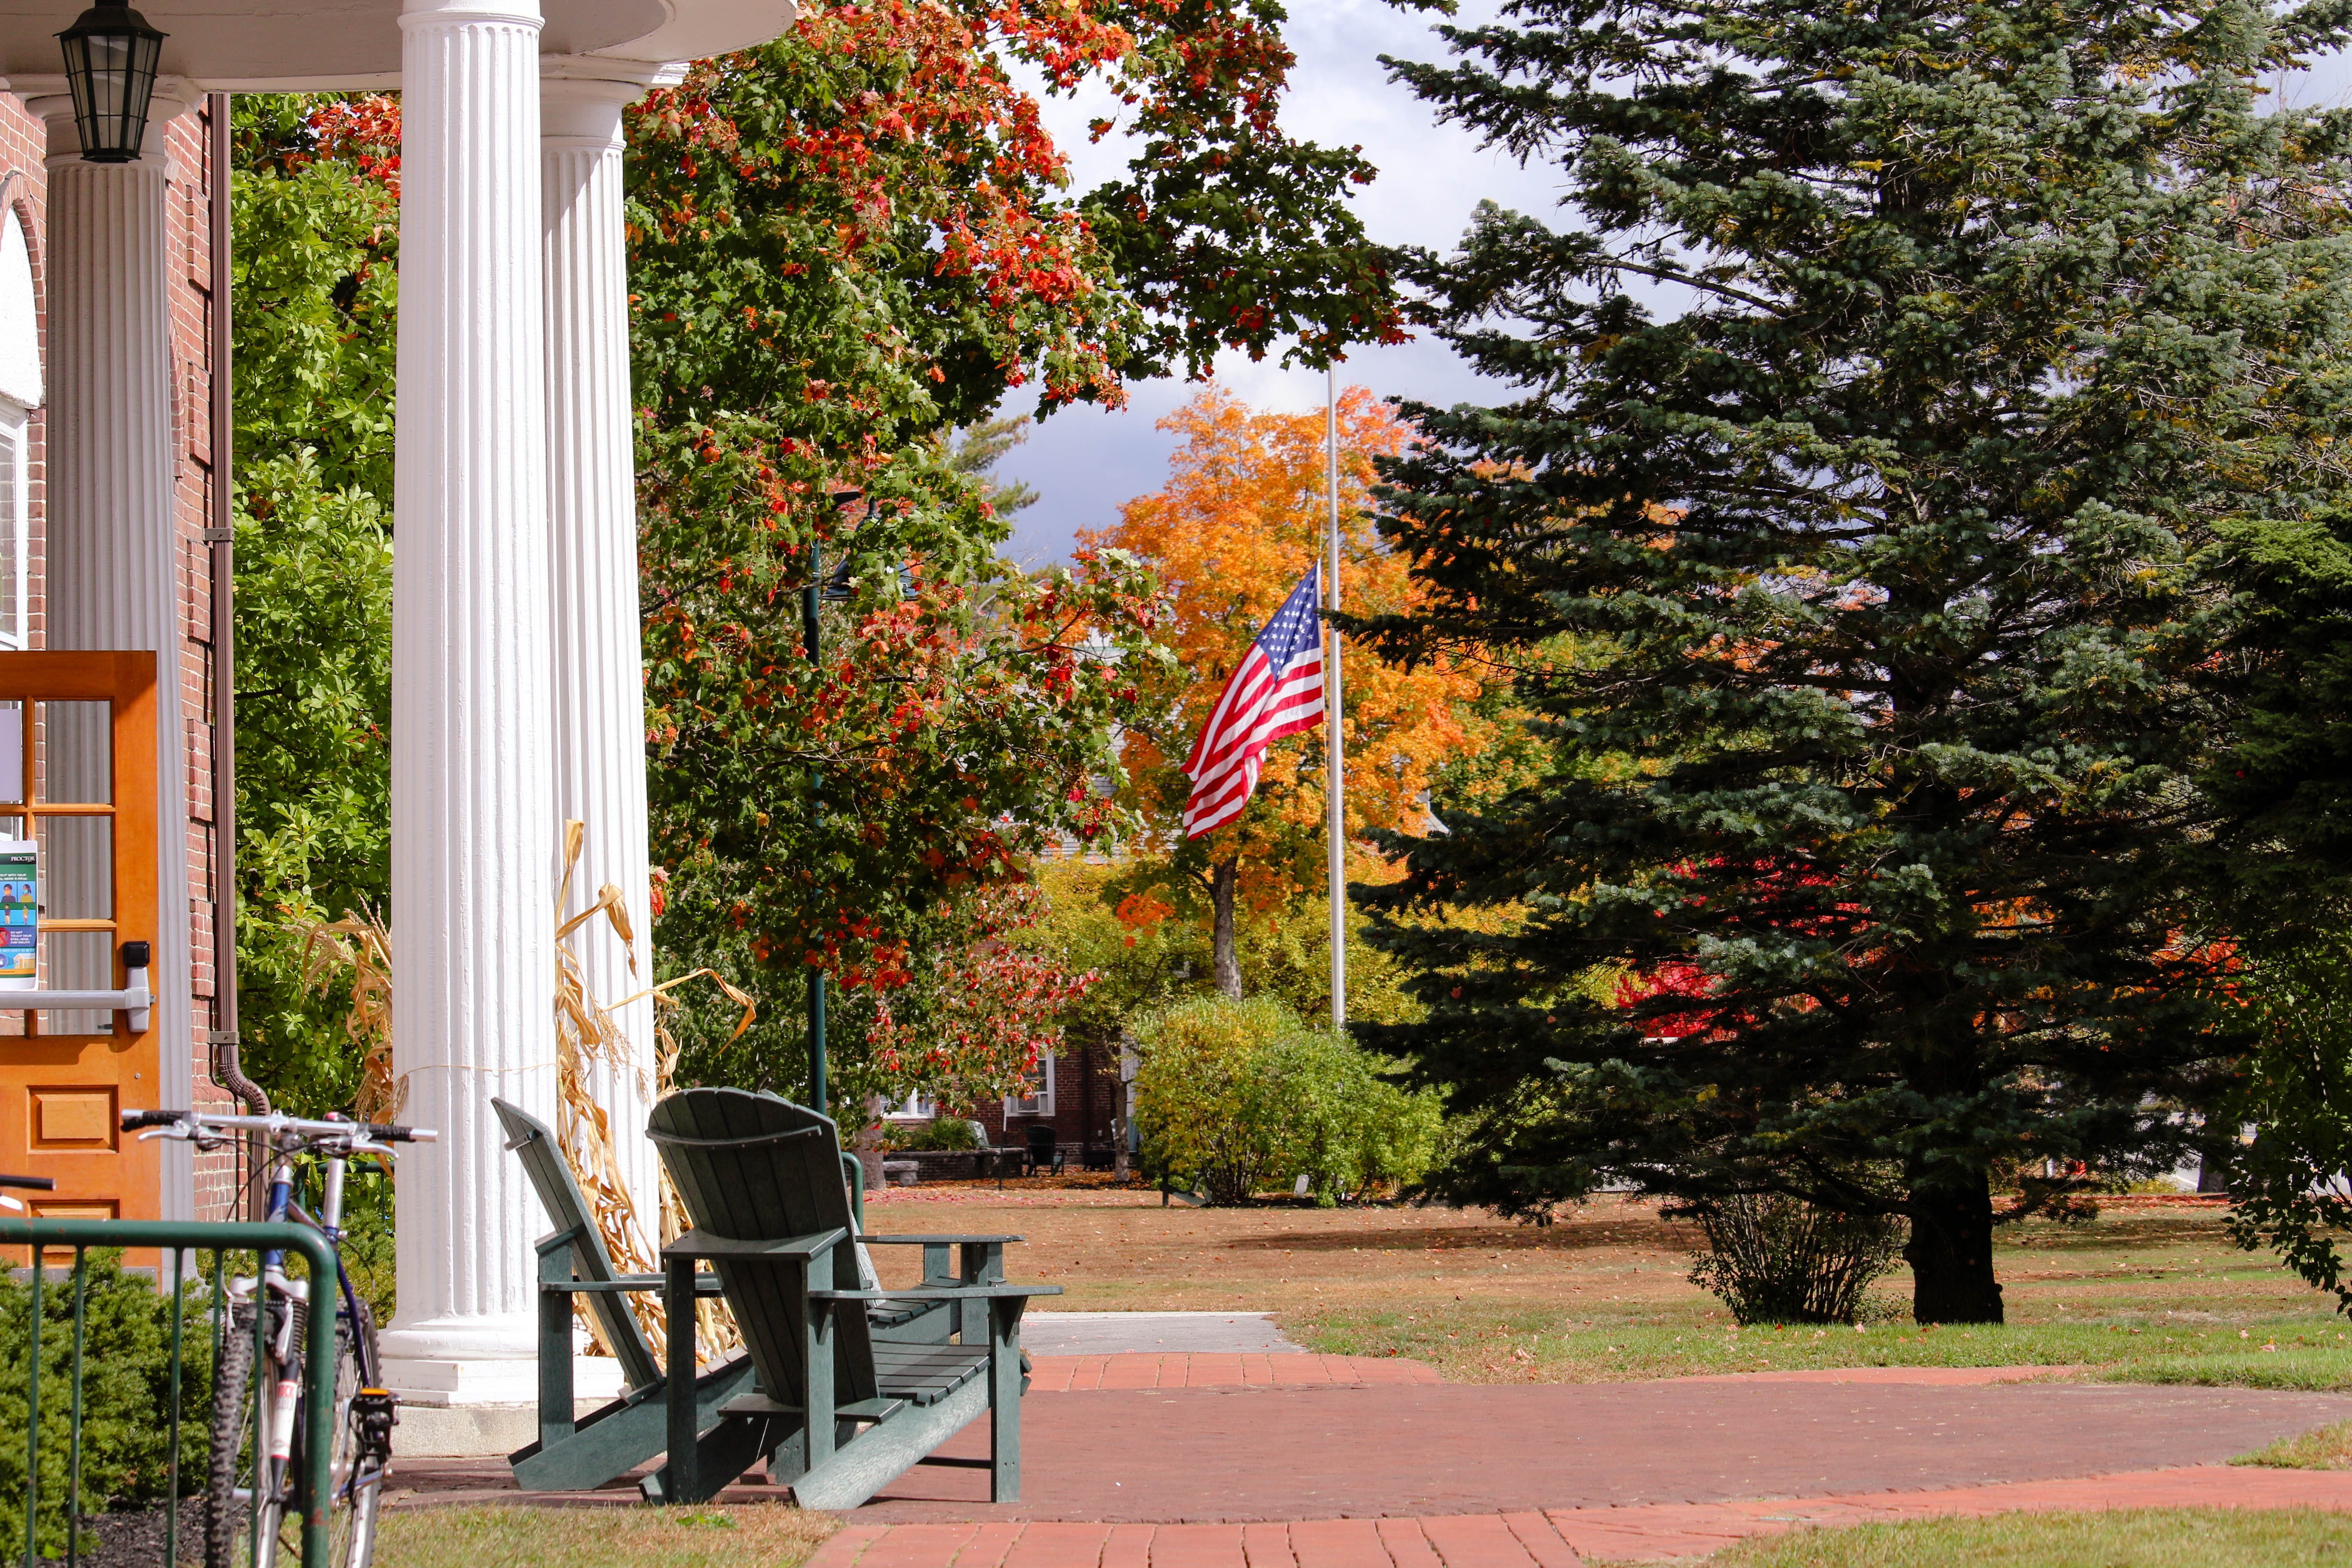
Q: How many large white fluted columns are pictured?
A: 3